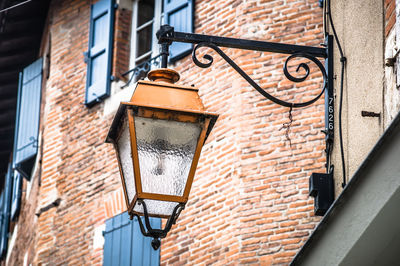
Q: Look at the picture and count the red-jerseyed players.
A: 0